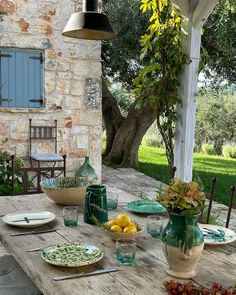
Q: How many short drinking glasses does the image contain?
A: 4